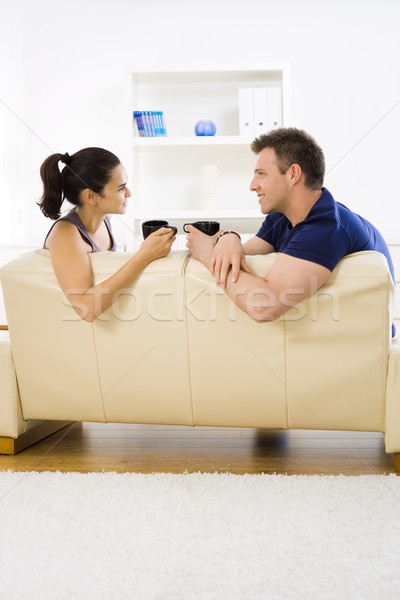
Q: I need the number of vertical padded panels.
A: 4